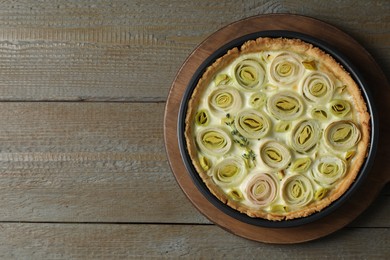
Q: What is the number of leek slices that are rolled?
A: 14